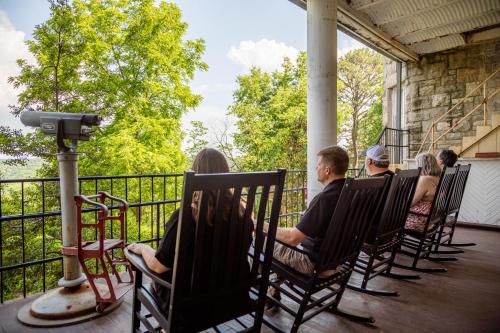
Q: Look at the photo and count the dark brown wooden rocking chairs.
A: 5